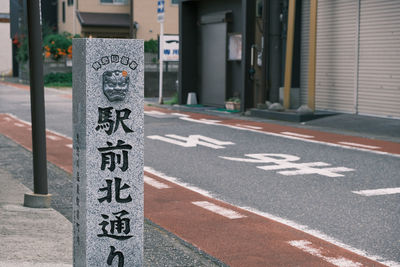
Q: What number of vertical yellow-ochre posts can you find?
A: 2